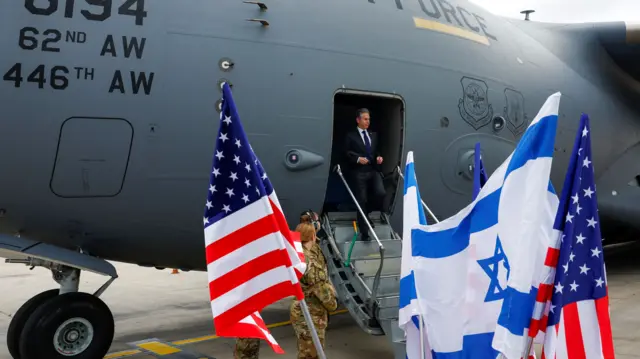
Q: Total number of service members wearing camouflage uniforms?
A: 2